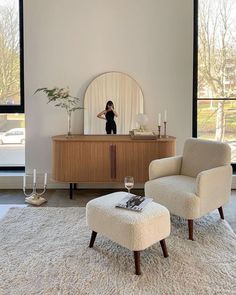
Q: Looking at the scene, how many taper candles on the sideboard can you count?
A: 2